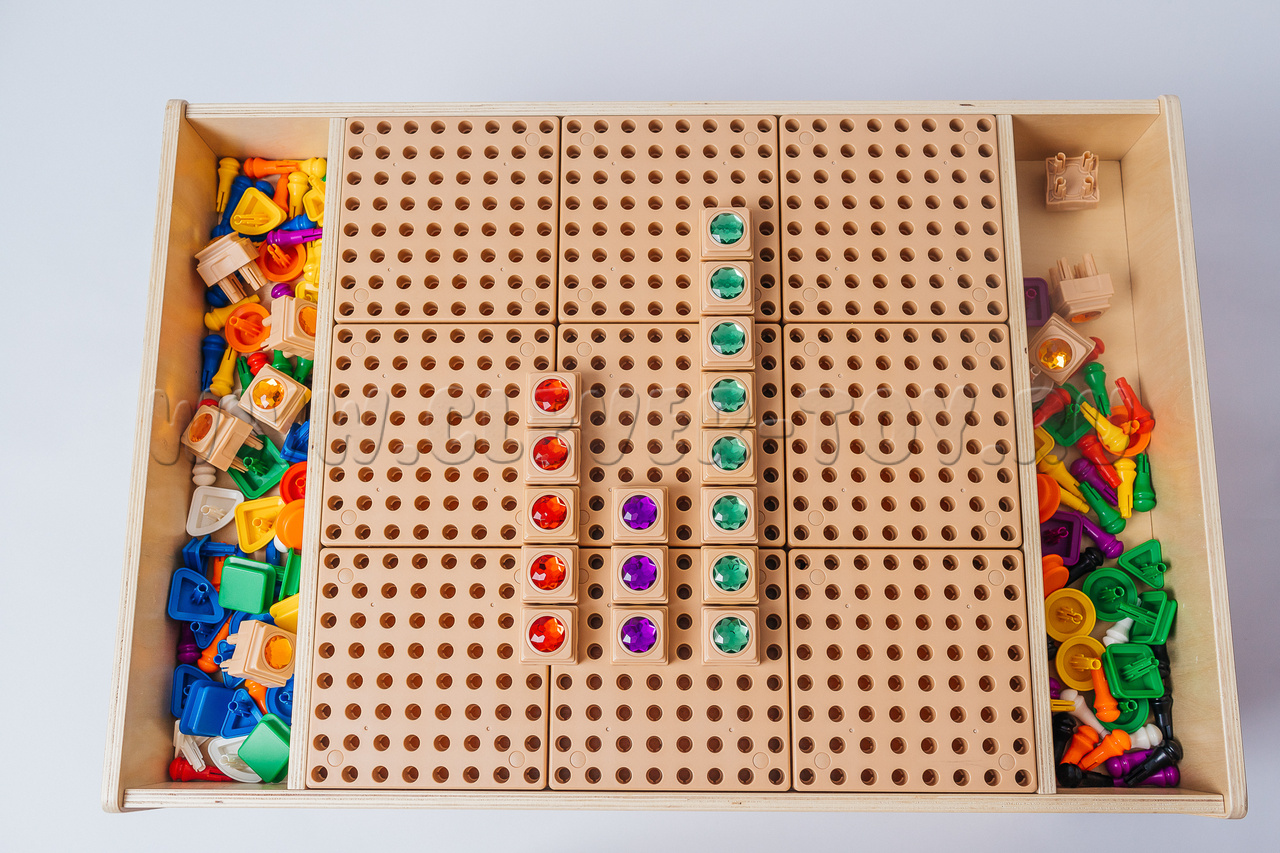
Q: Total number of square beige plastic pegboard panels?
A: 9